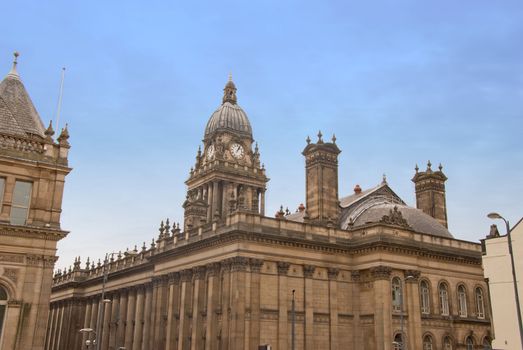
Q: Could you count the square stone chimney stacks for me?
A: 2